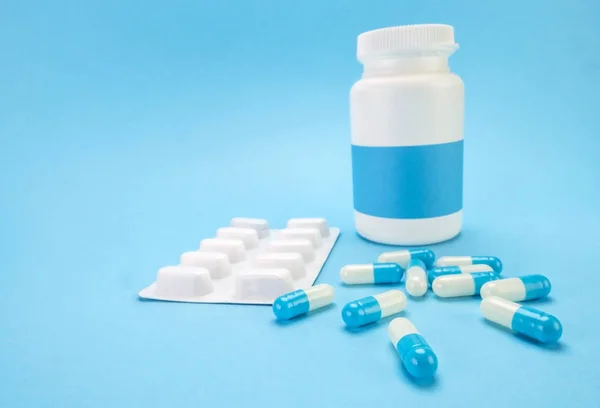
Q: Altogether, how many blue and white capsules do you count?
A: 11